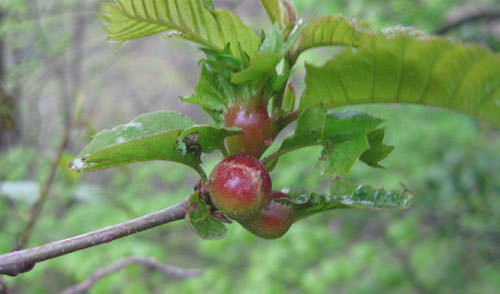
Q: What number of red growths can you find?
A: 3